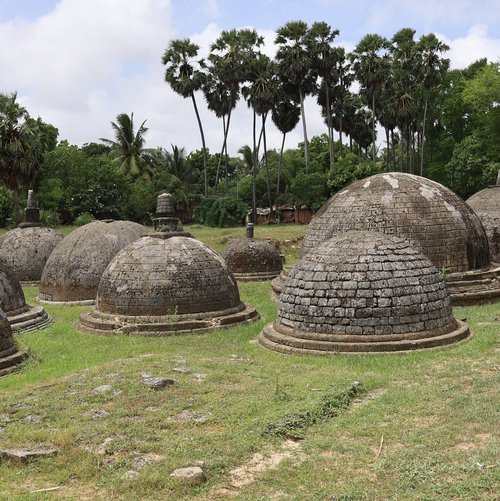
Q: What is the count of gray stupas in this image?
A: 9